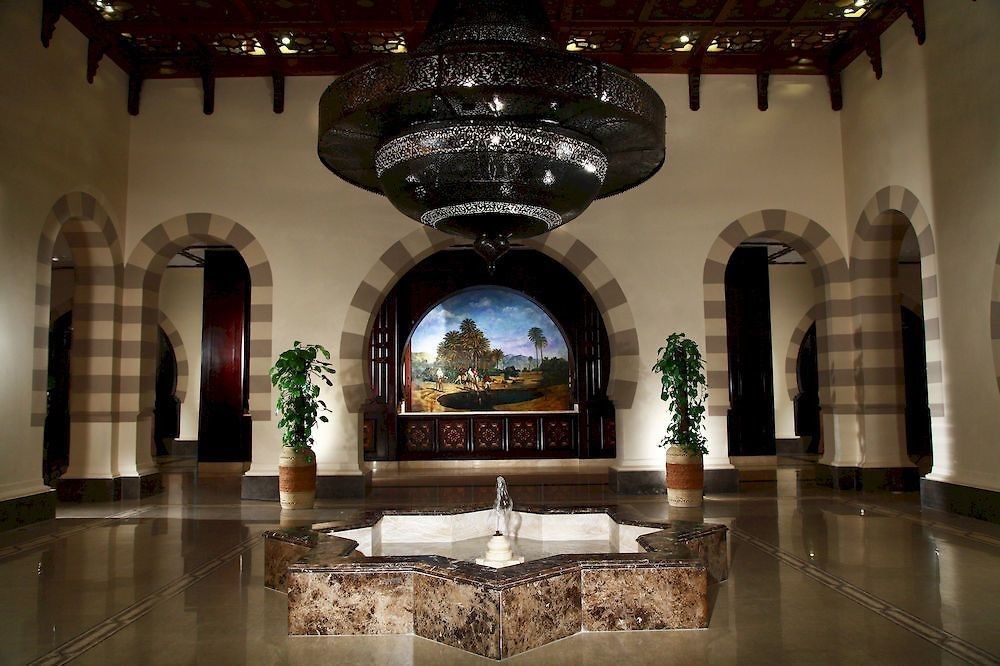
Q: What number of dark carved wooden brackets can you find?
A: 10